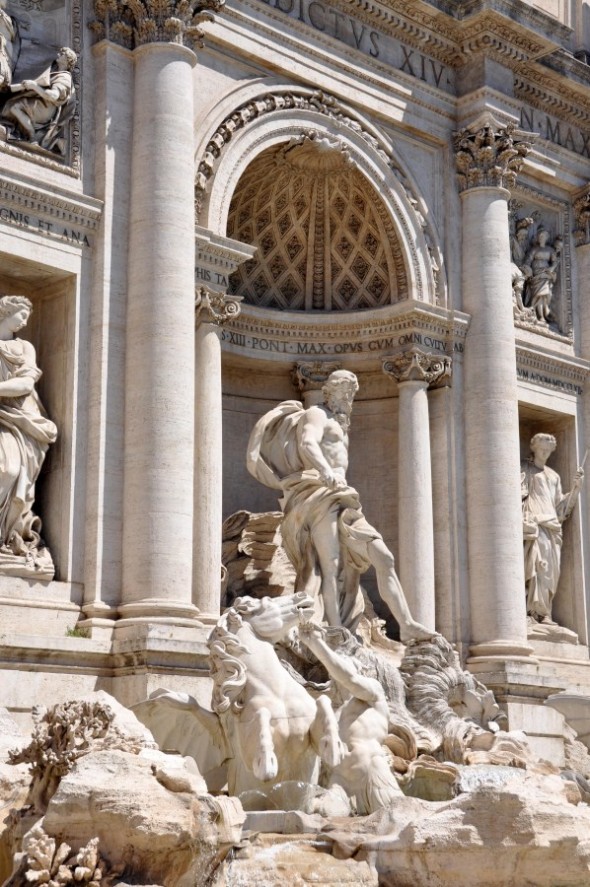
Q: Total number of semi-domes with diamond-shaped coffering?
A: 1